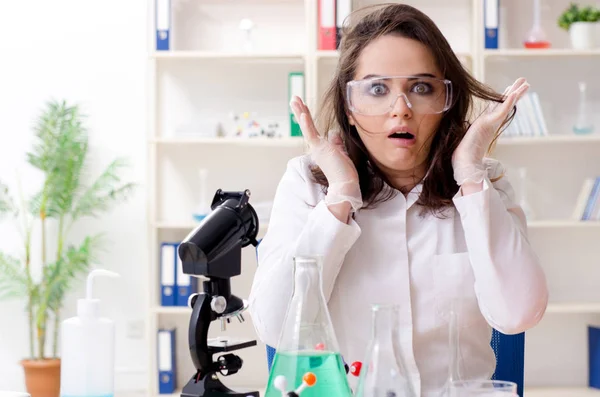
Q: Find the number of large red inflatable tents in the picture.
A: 0